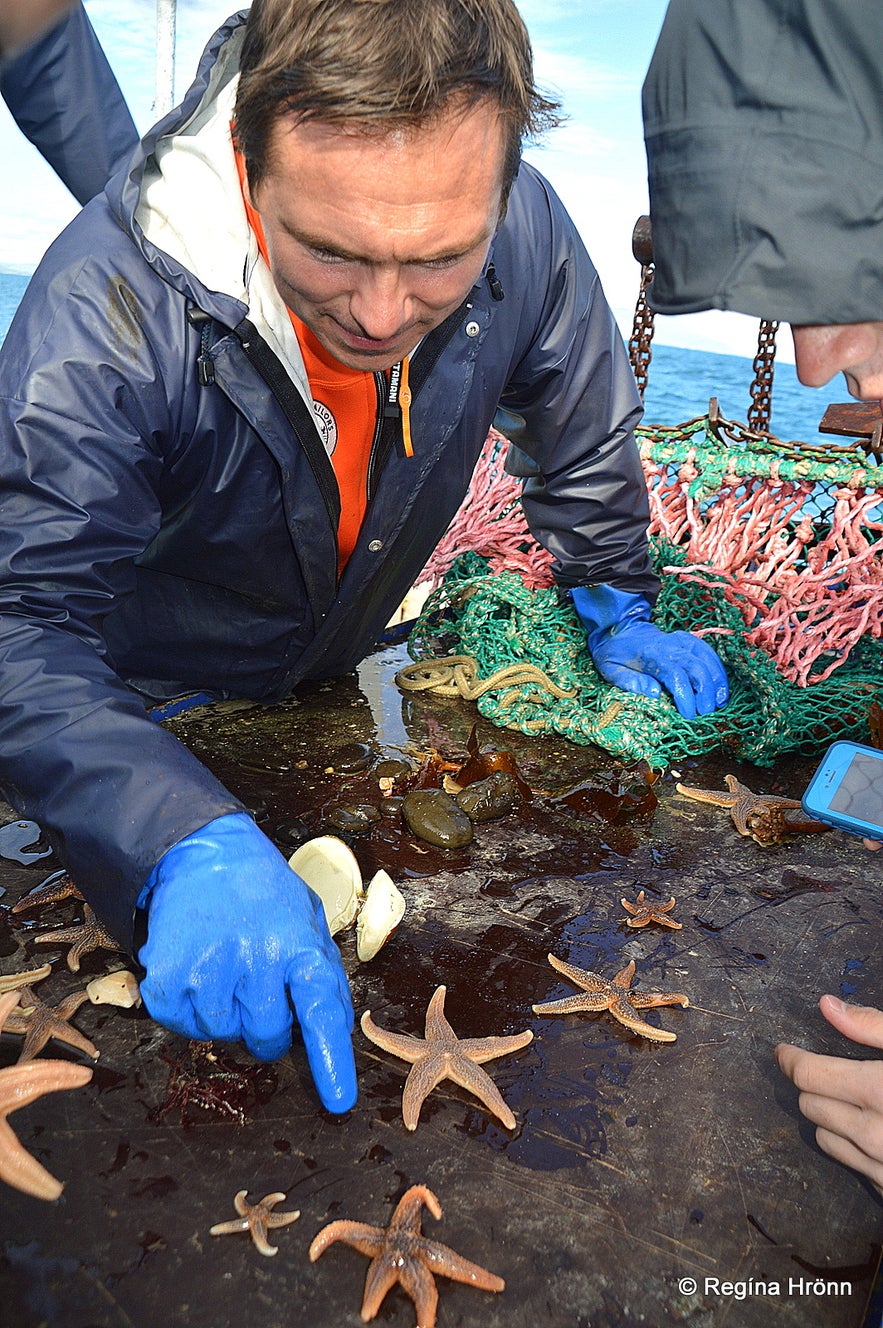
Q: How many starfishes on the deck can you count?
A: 11